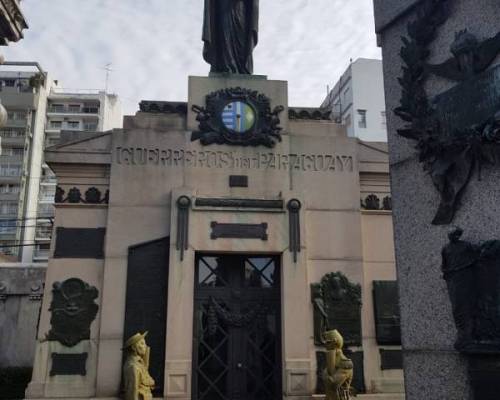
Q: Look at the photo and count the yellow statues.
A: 2